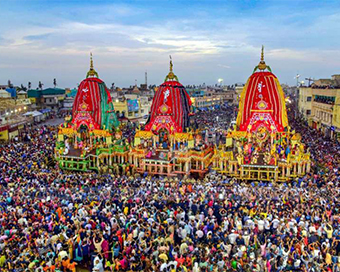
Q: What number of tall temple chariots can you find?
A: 3